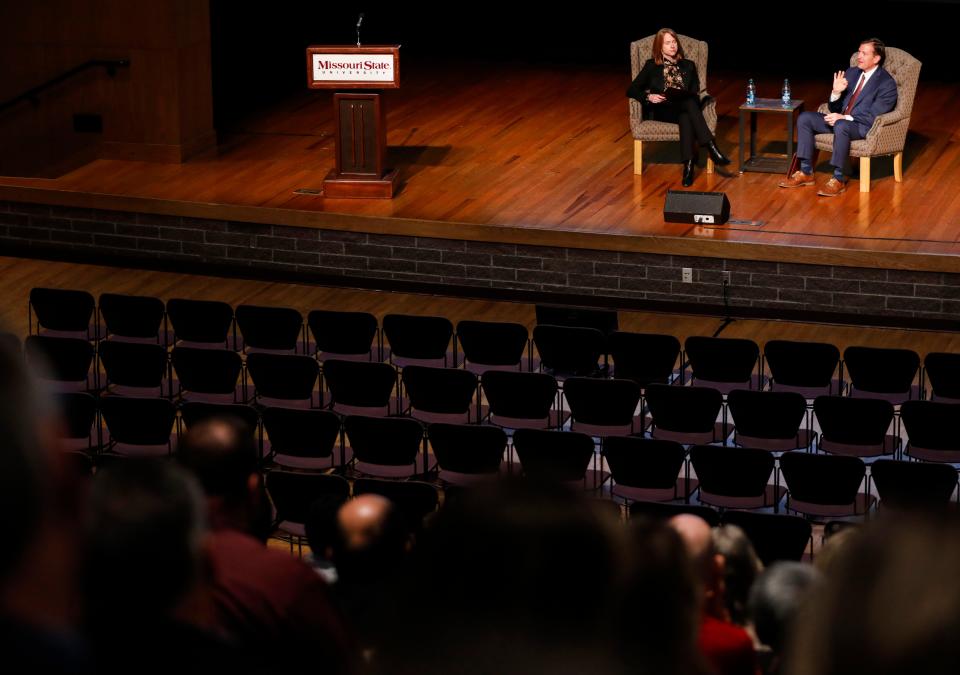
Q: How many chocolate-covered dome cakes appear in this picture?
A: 0